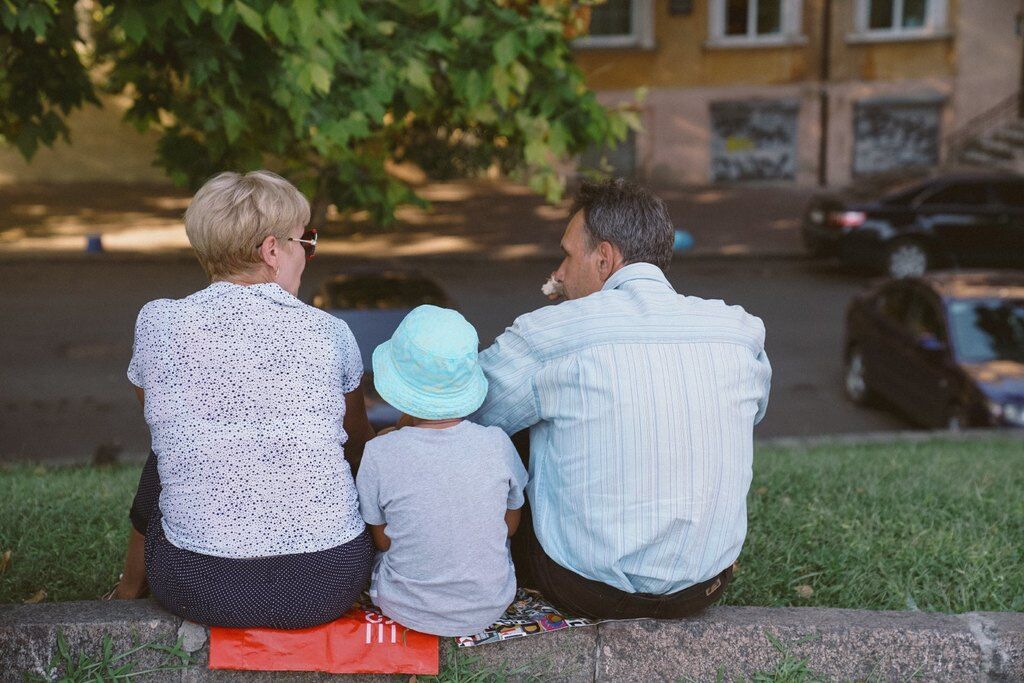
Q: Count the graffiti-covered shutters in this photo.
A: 2